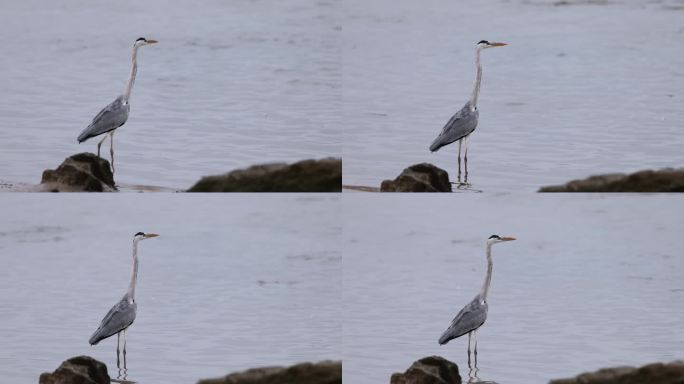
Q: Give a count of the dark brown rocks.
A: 8